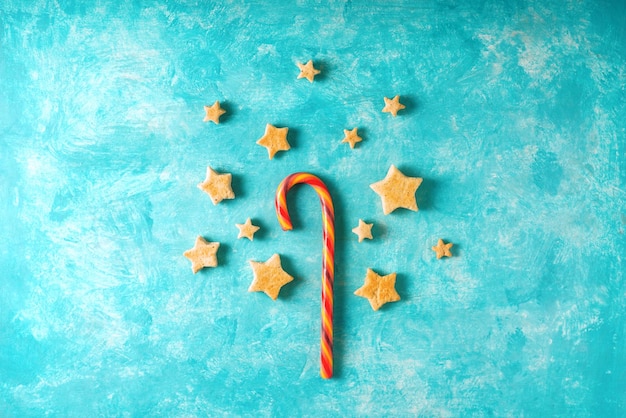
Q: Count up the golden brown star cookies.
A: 13